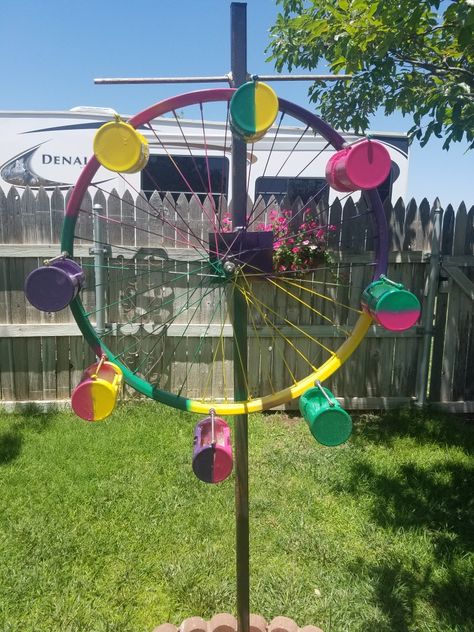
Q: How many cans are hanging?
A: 8